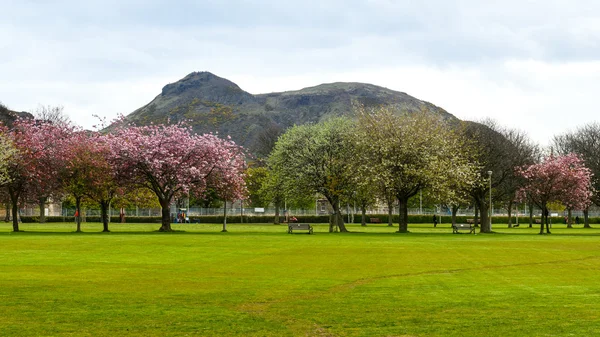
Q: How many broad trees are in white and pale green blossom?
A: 2